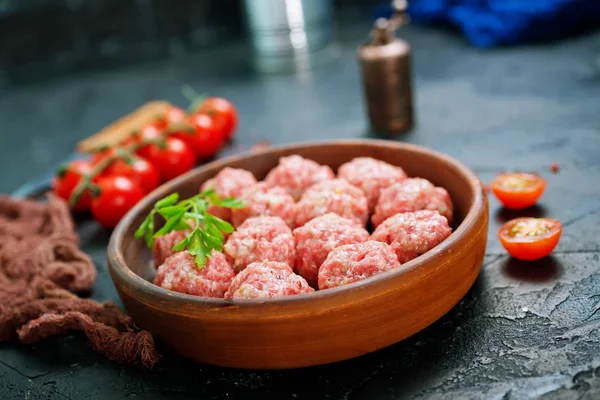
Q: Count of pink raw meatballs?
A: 13